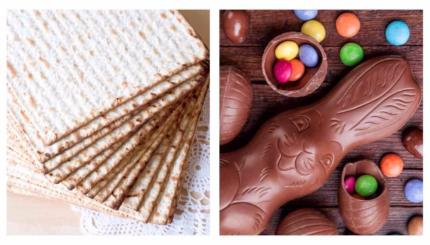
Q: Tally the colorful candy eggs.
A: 13